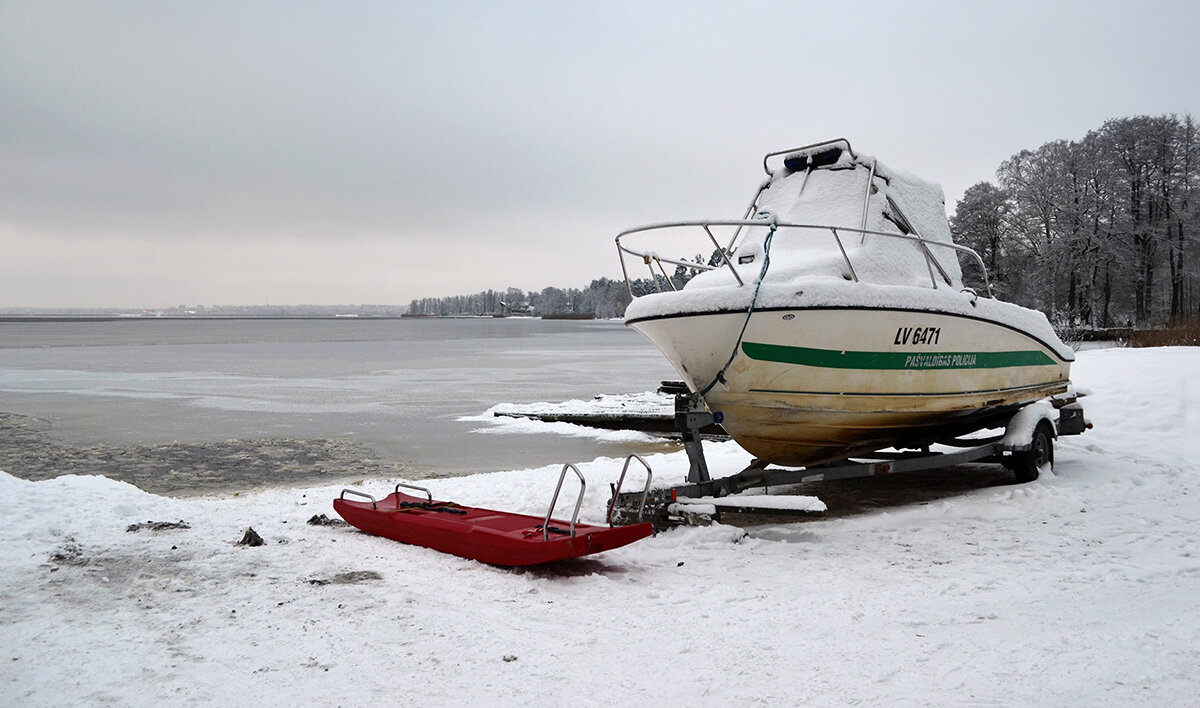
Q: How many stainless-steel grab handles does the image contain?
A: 4